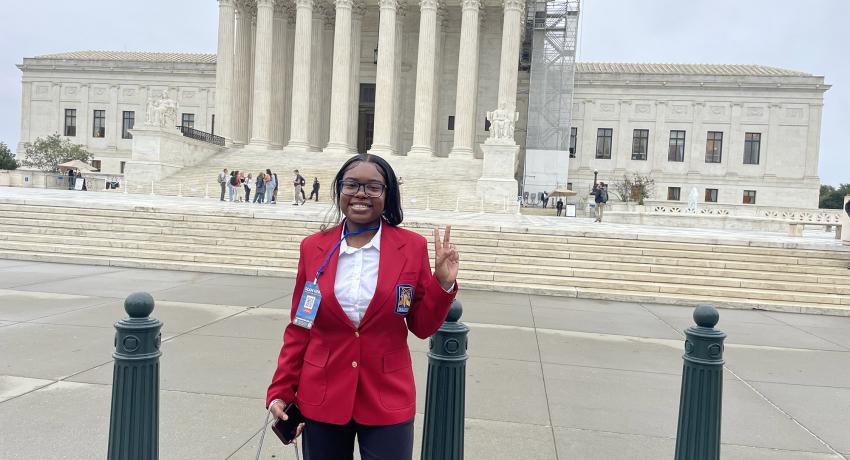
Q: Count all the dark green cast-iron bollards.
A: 3